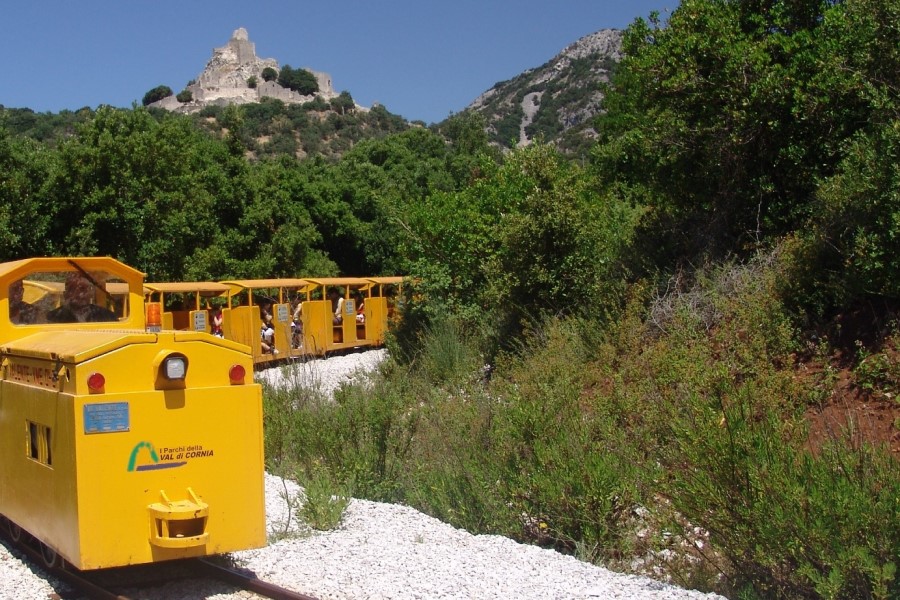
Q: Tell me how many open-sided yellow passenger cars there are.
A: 4